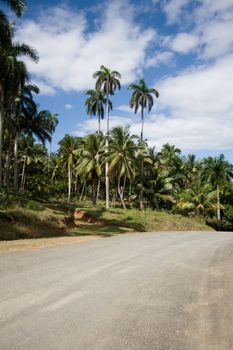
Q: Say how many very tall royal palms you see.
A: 3